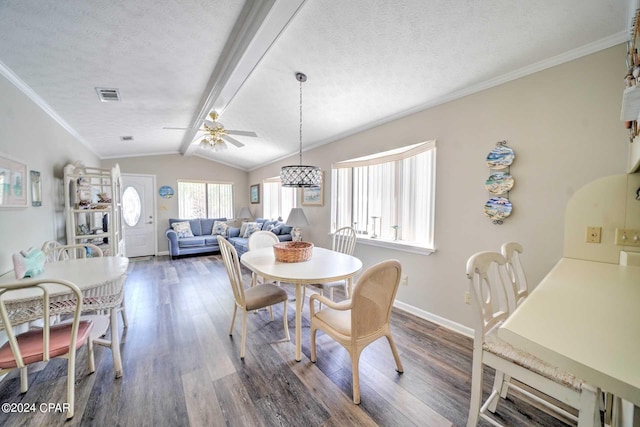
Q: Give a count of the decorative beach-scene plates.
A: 3